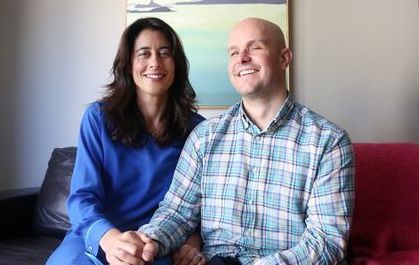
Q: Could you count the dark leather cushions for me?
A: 1